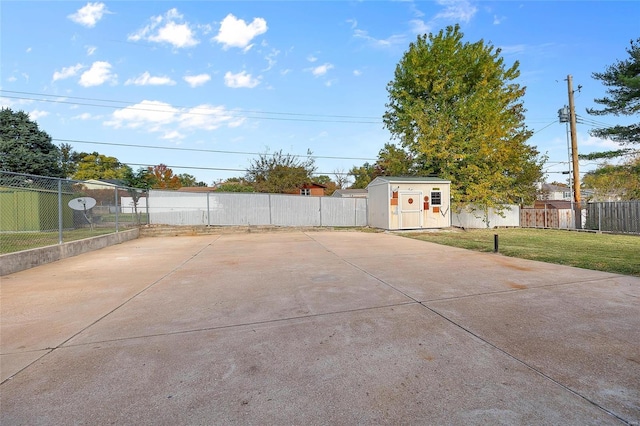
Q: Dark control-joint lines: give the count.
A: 3